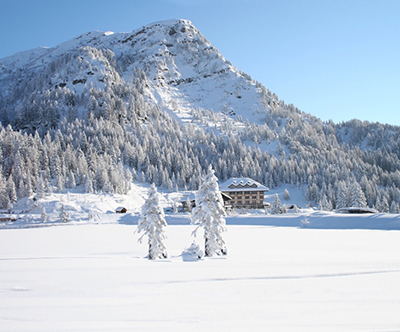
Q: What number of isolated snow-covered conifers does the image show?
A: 2